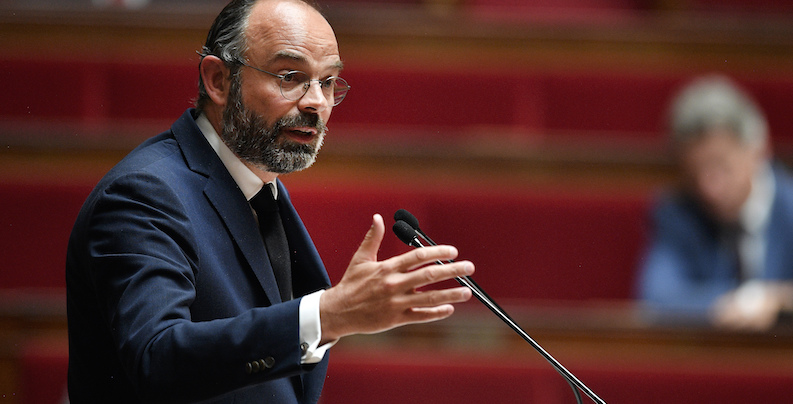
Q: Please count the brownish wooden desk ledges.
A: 3